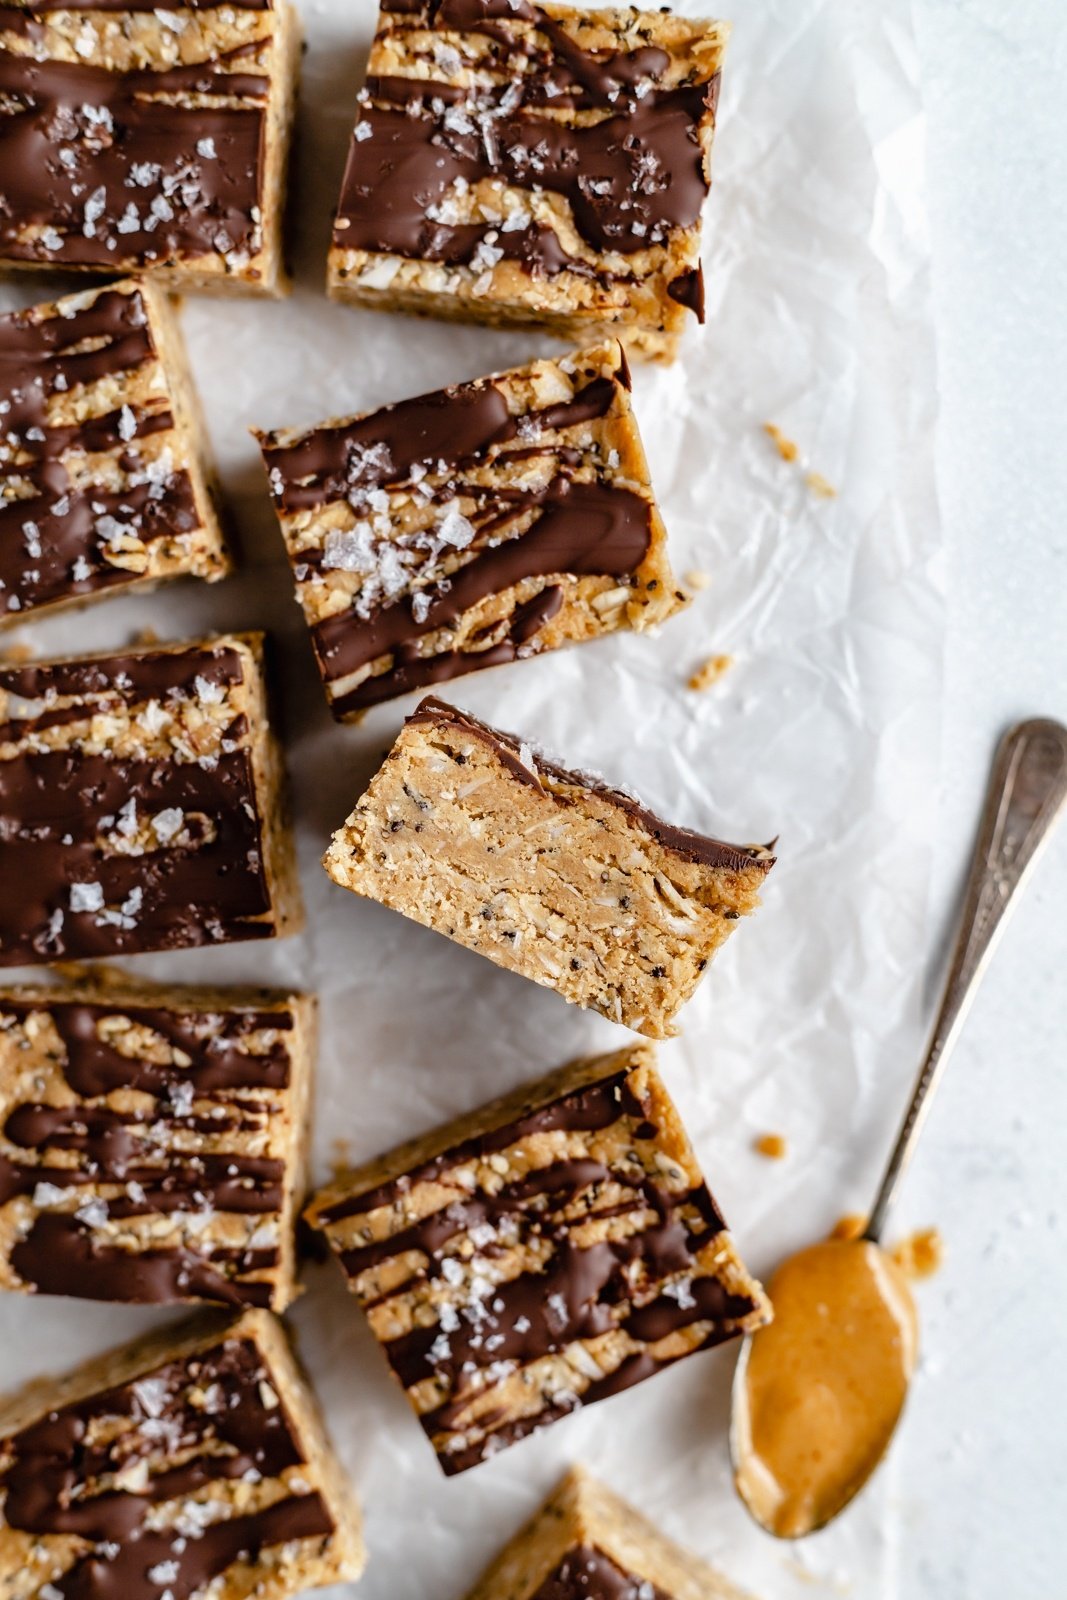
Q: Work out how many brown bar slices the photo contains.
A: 10